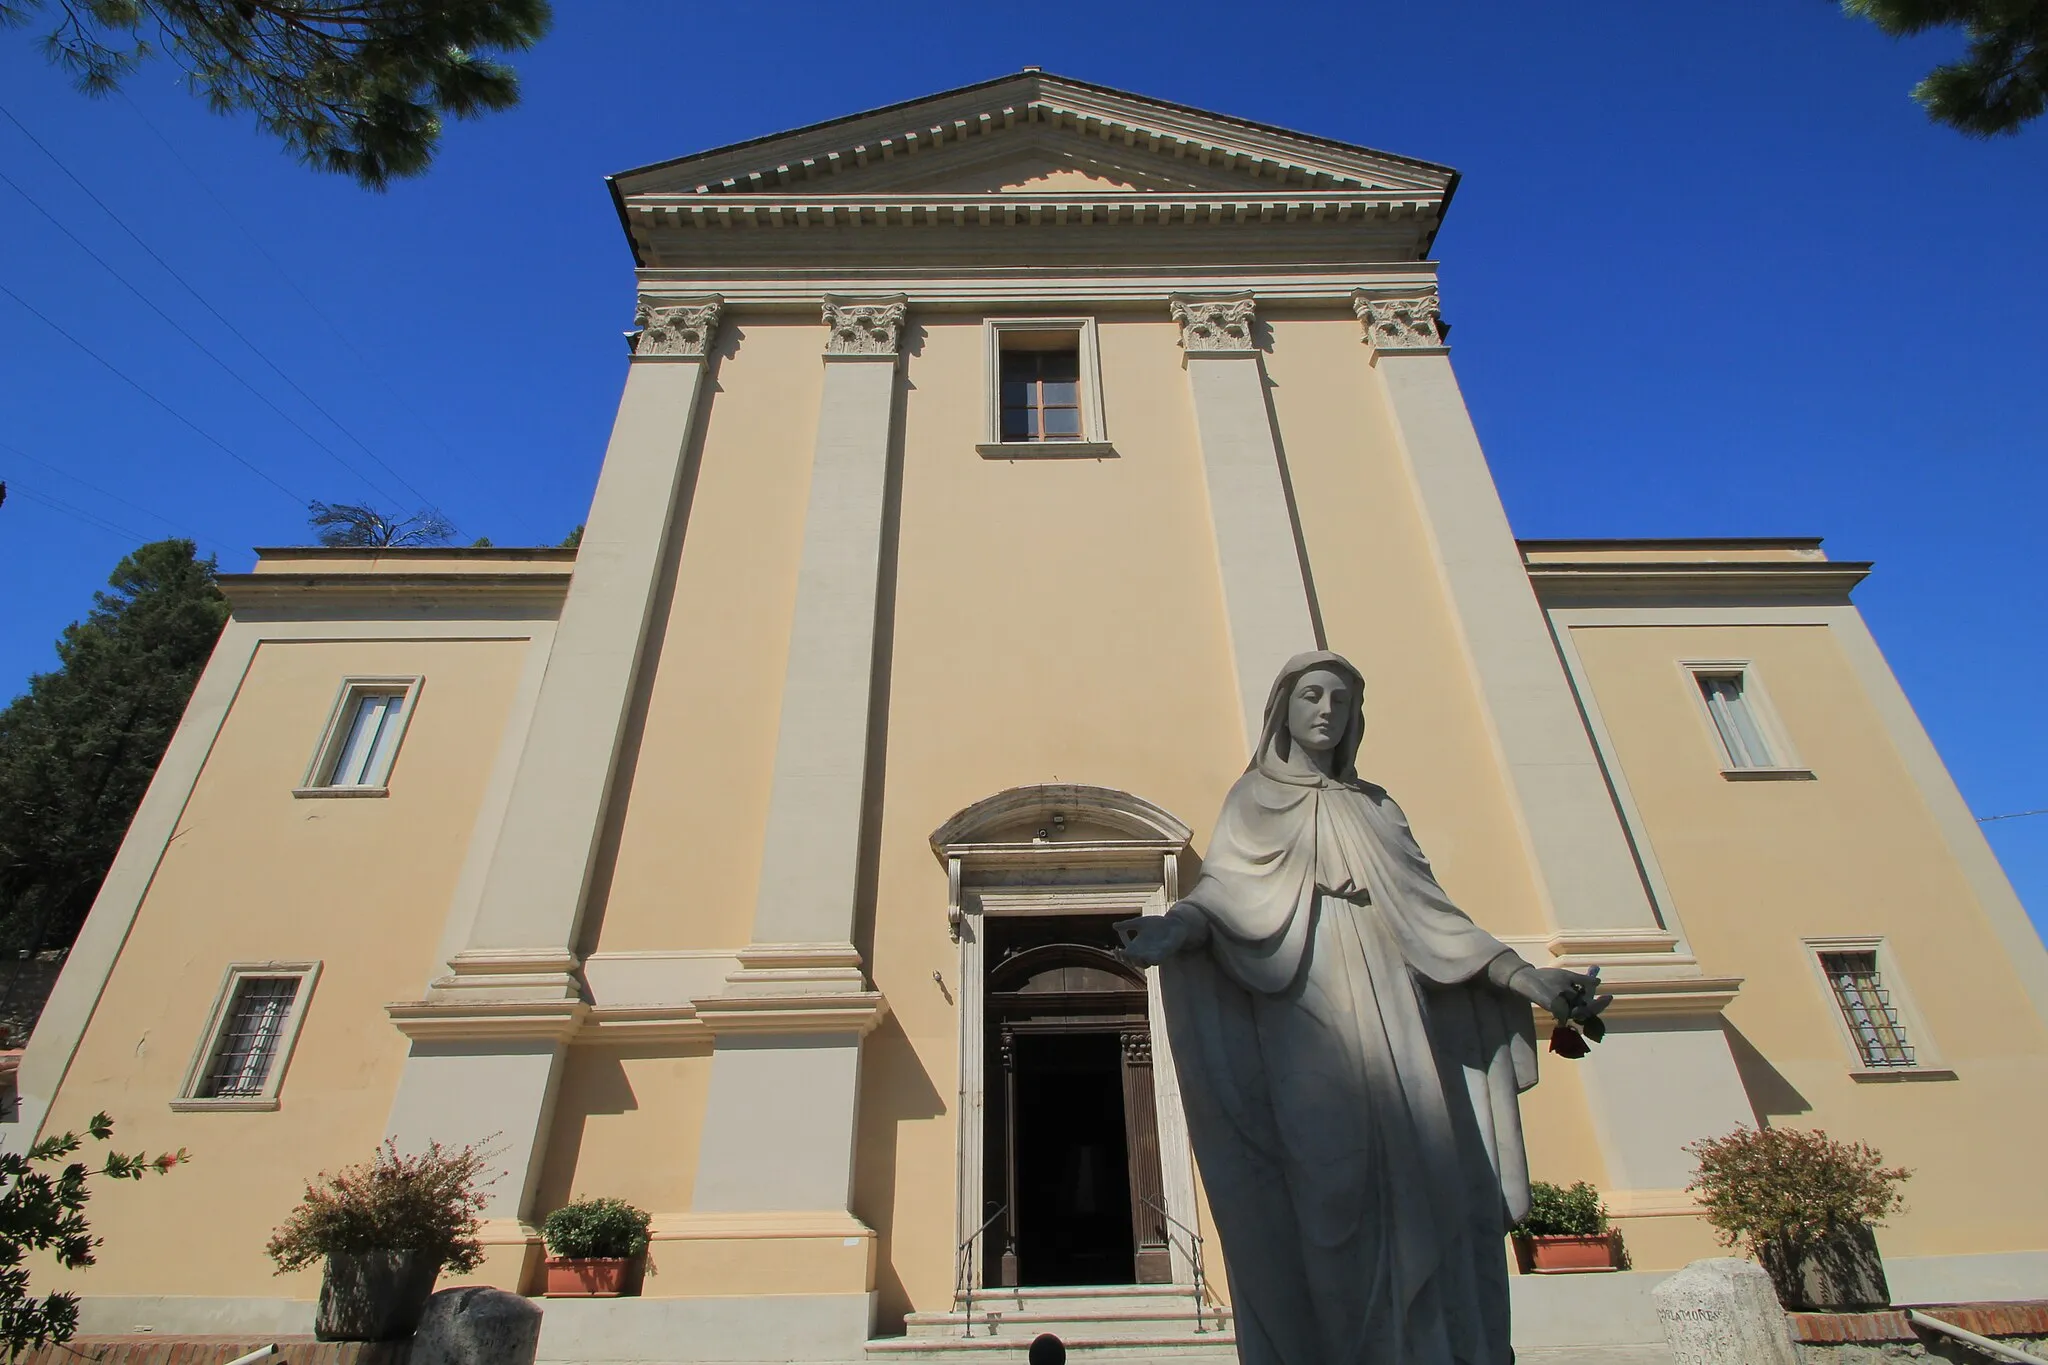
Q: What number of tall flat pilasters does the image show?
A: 4